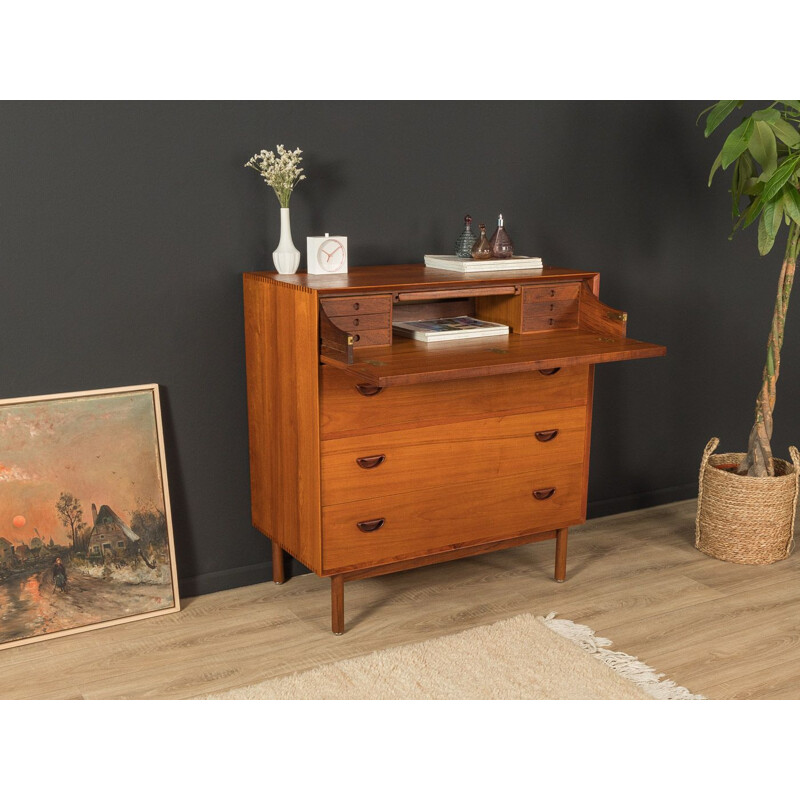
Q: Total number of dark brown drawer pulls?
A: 6